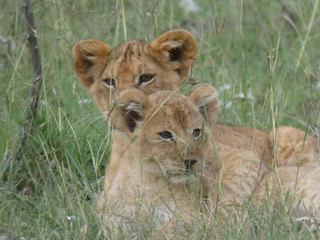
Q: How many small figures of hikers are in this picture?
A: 0